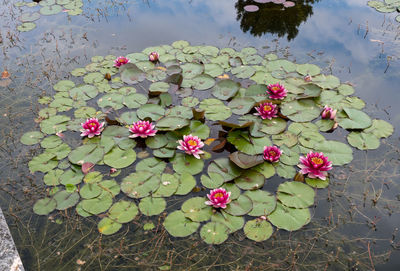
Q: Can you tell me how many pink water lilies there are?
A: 11